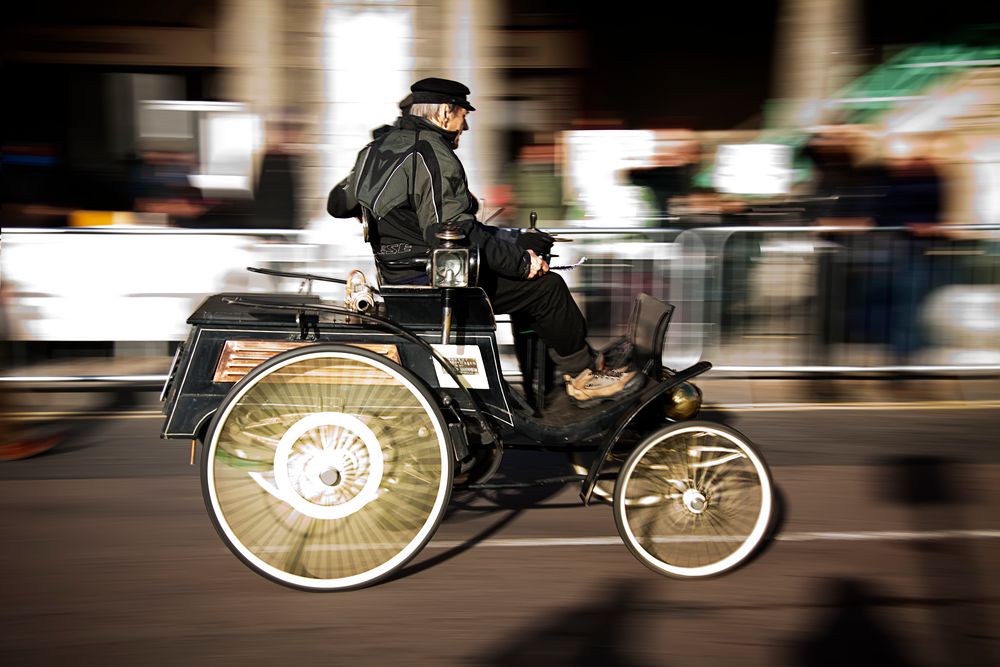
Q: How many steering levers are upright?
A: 1